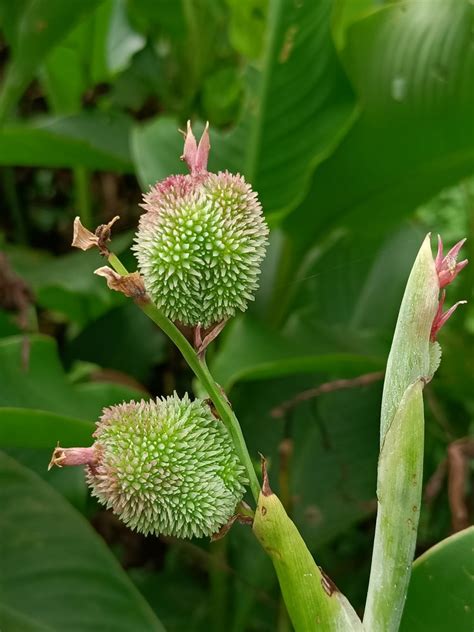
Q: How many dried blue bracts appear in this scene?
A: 0